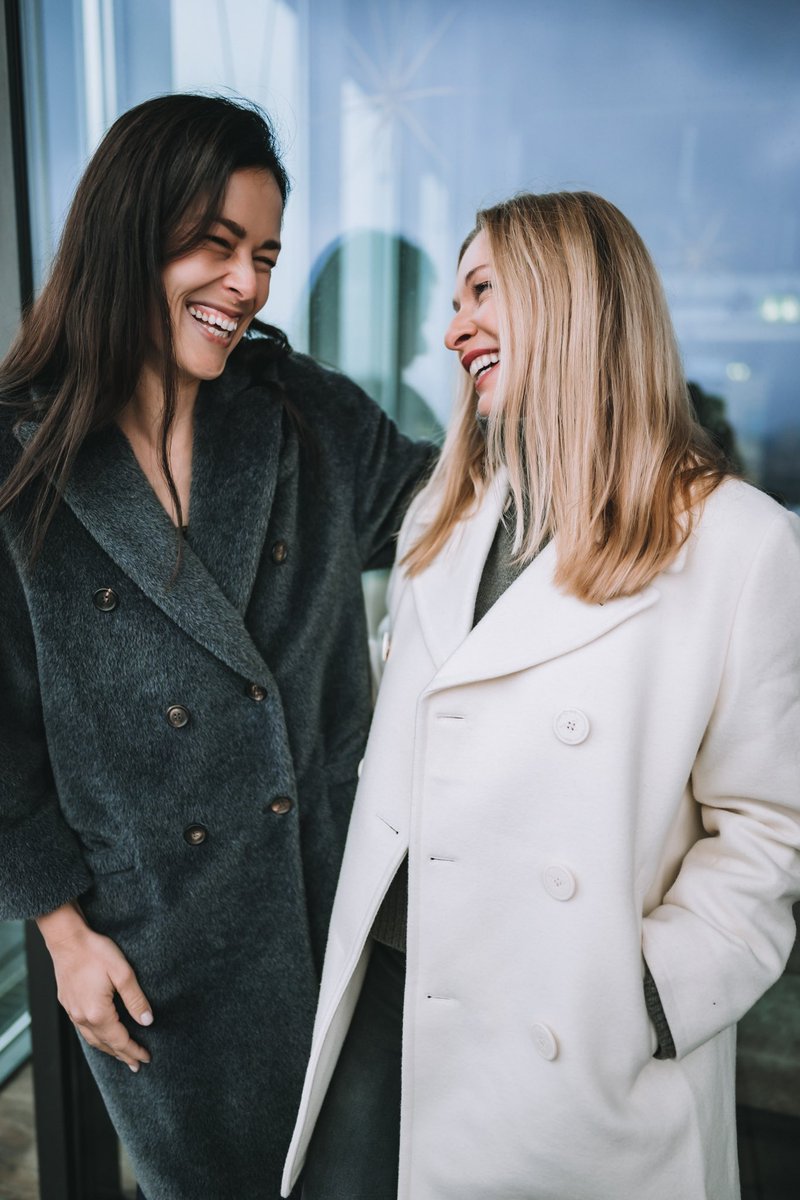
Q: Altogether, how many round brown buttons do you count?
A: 6